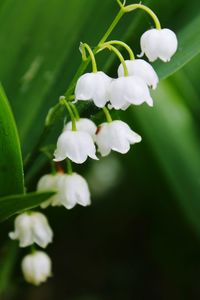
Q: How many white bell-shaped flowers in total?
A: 11